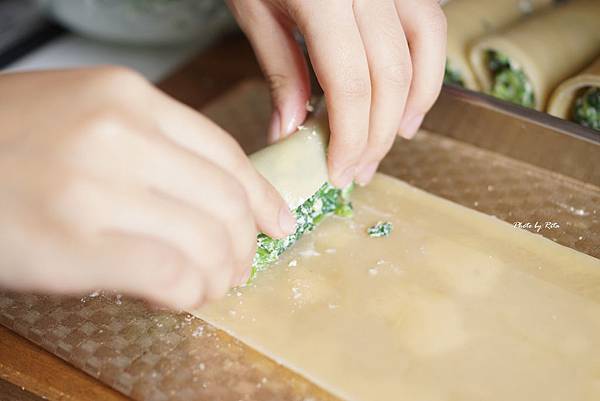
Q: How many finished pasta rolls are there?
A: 3